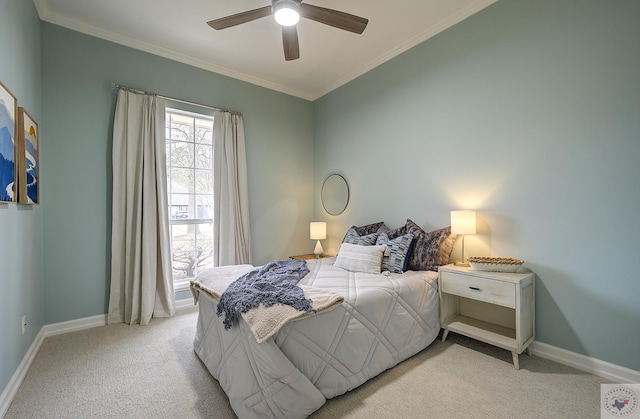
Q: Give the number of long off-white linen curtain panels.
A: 2